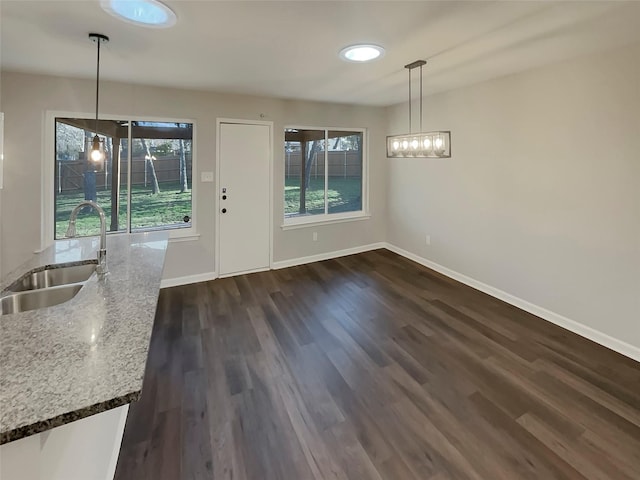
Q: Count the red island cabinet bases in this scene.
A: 0